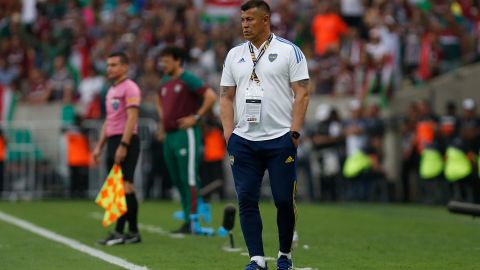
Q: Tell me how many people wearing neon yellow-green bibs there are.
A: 3